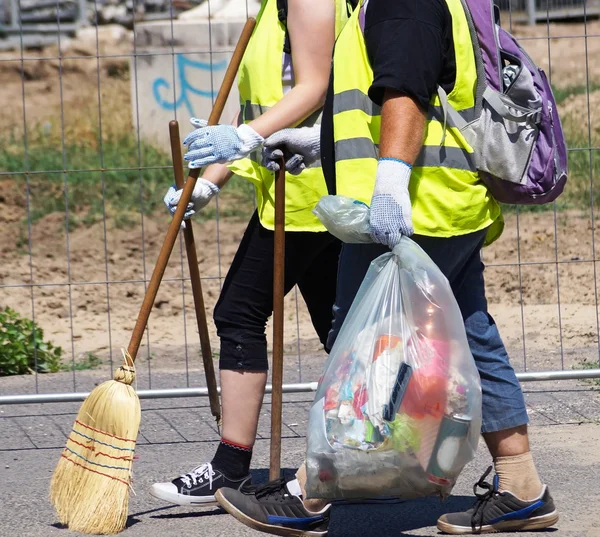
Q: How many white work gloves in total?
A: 4